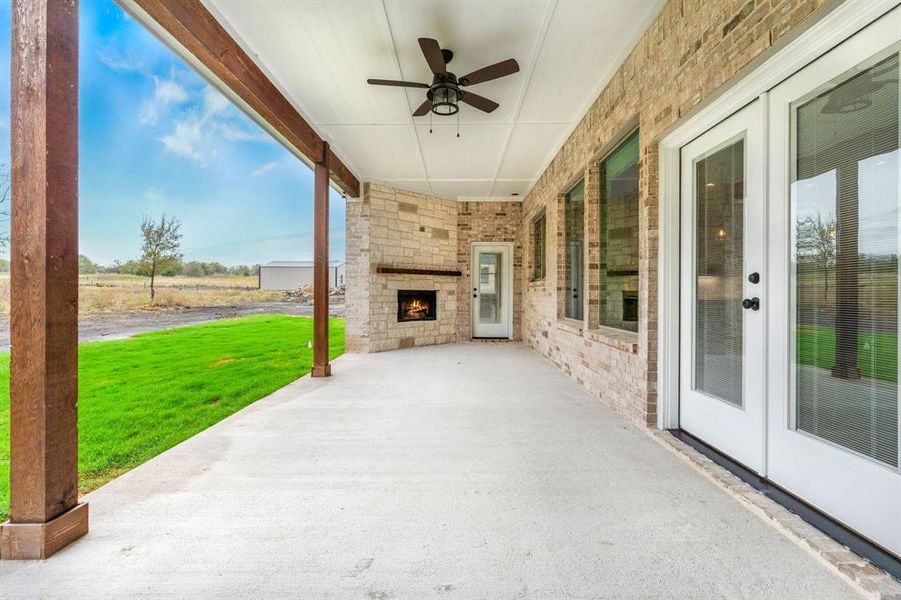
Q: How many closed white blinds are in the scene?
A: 2